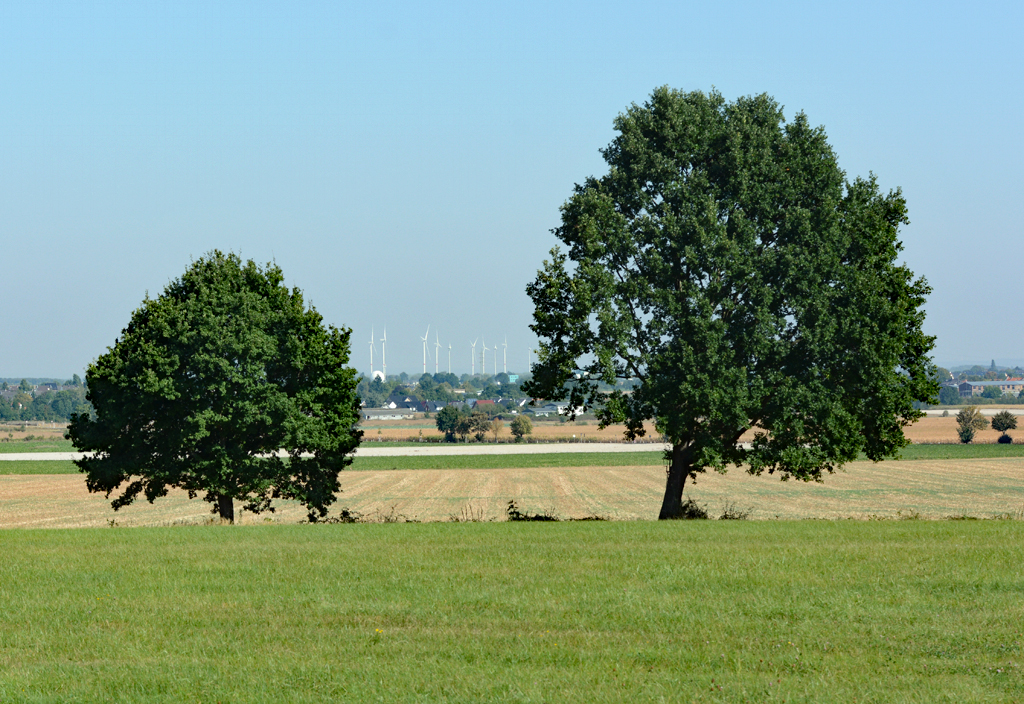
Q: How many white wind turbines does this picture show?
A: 10